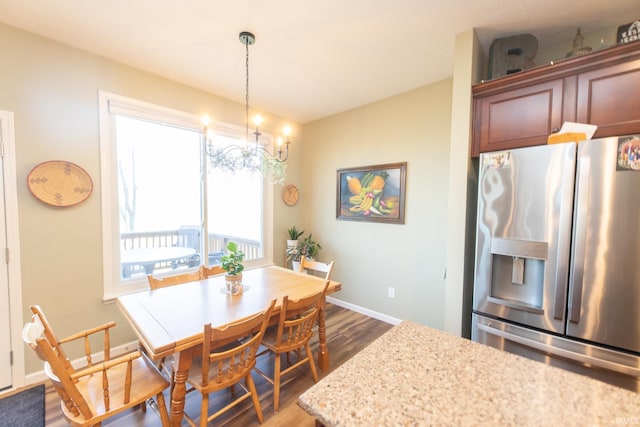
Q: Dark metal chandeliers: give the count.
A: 1